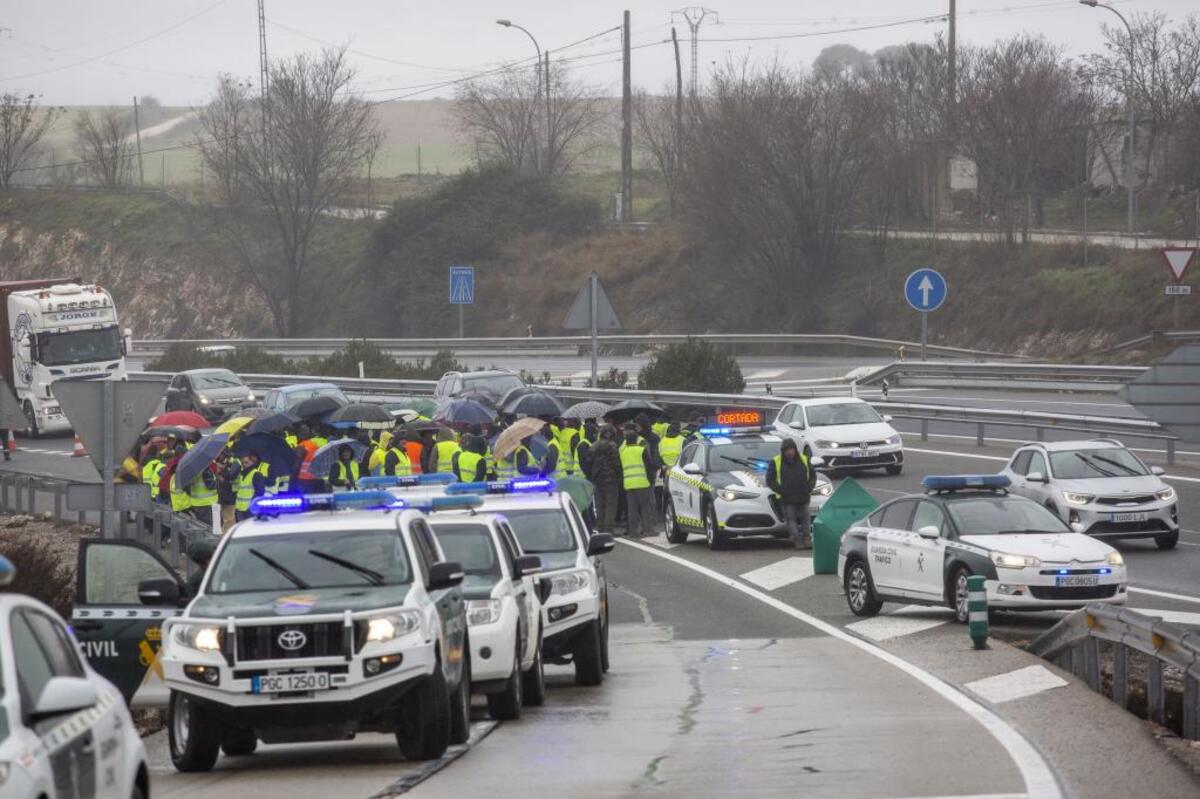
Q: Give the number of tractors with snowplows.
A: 0